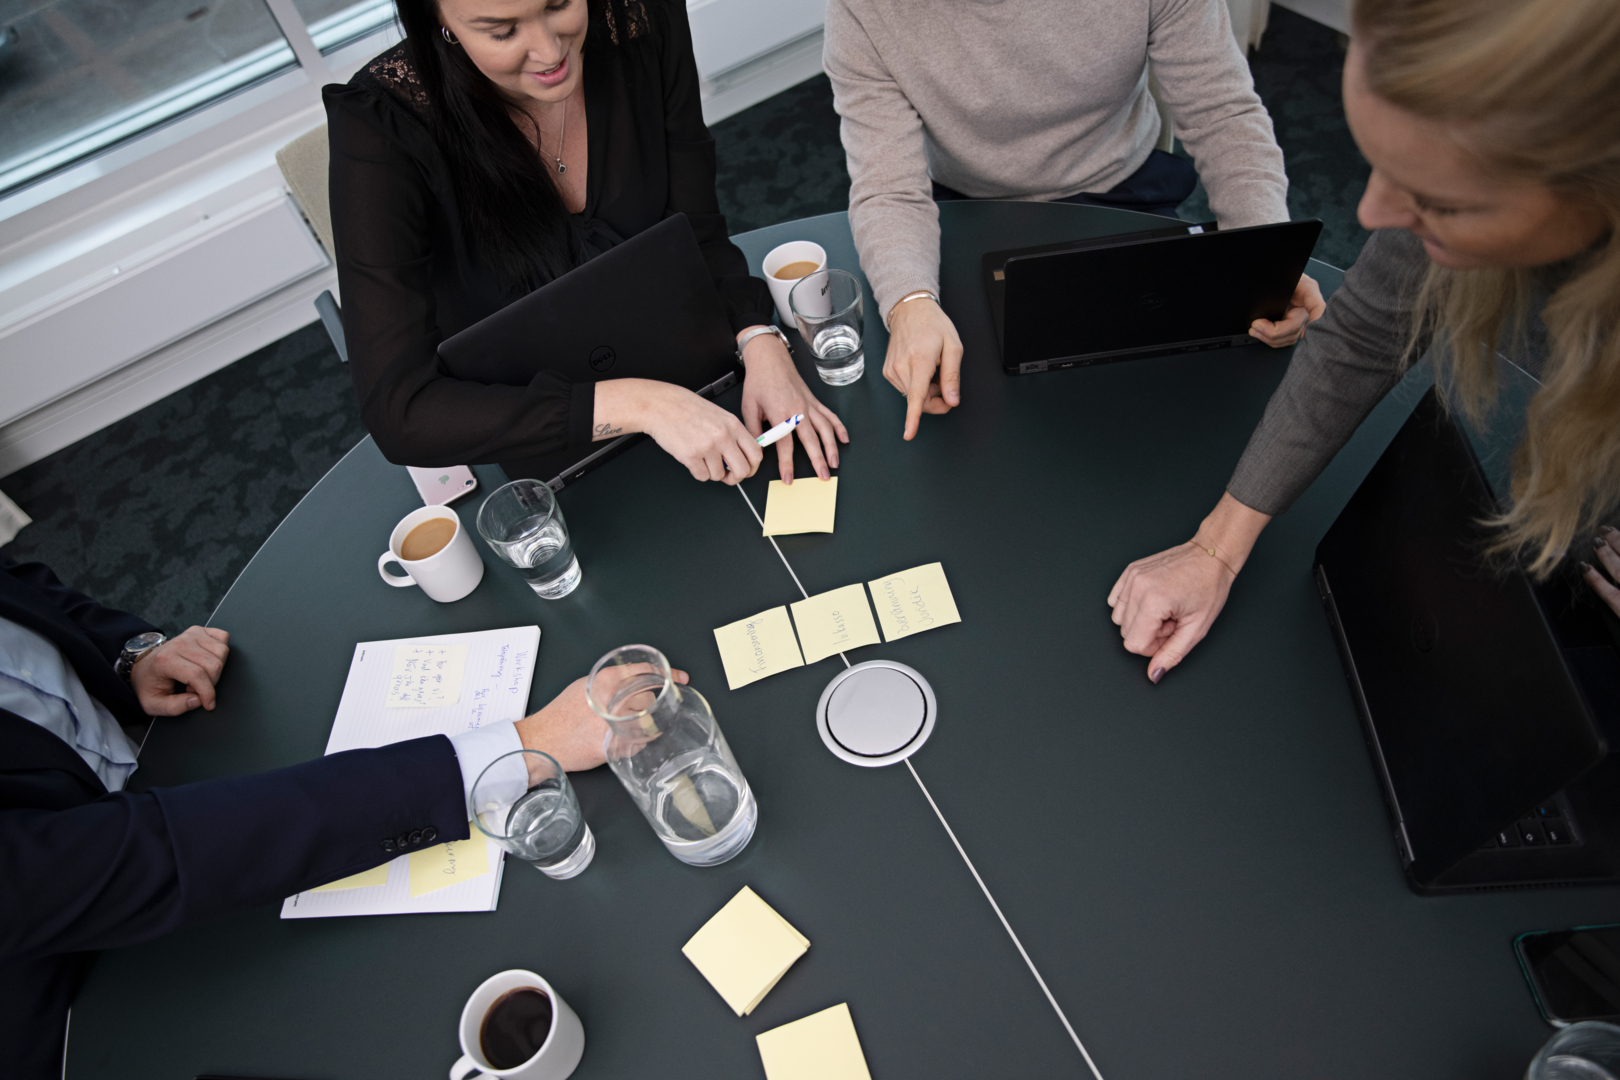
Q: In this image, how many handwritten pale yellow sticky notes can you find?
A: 5